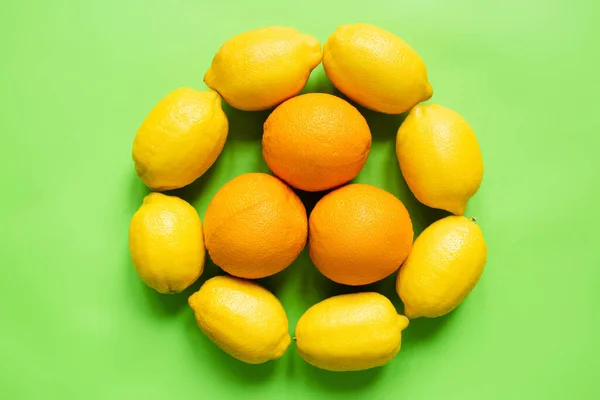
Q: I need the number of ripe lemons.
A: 8